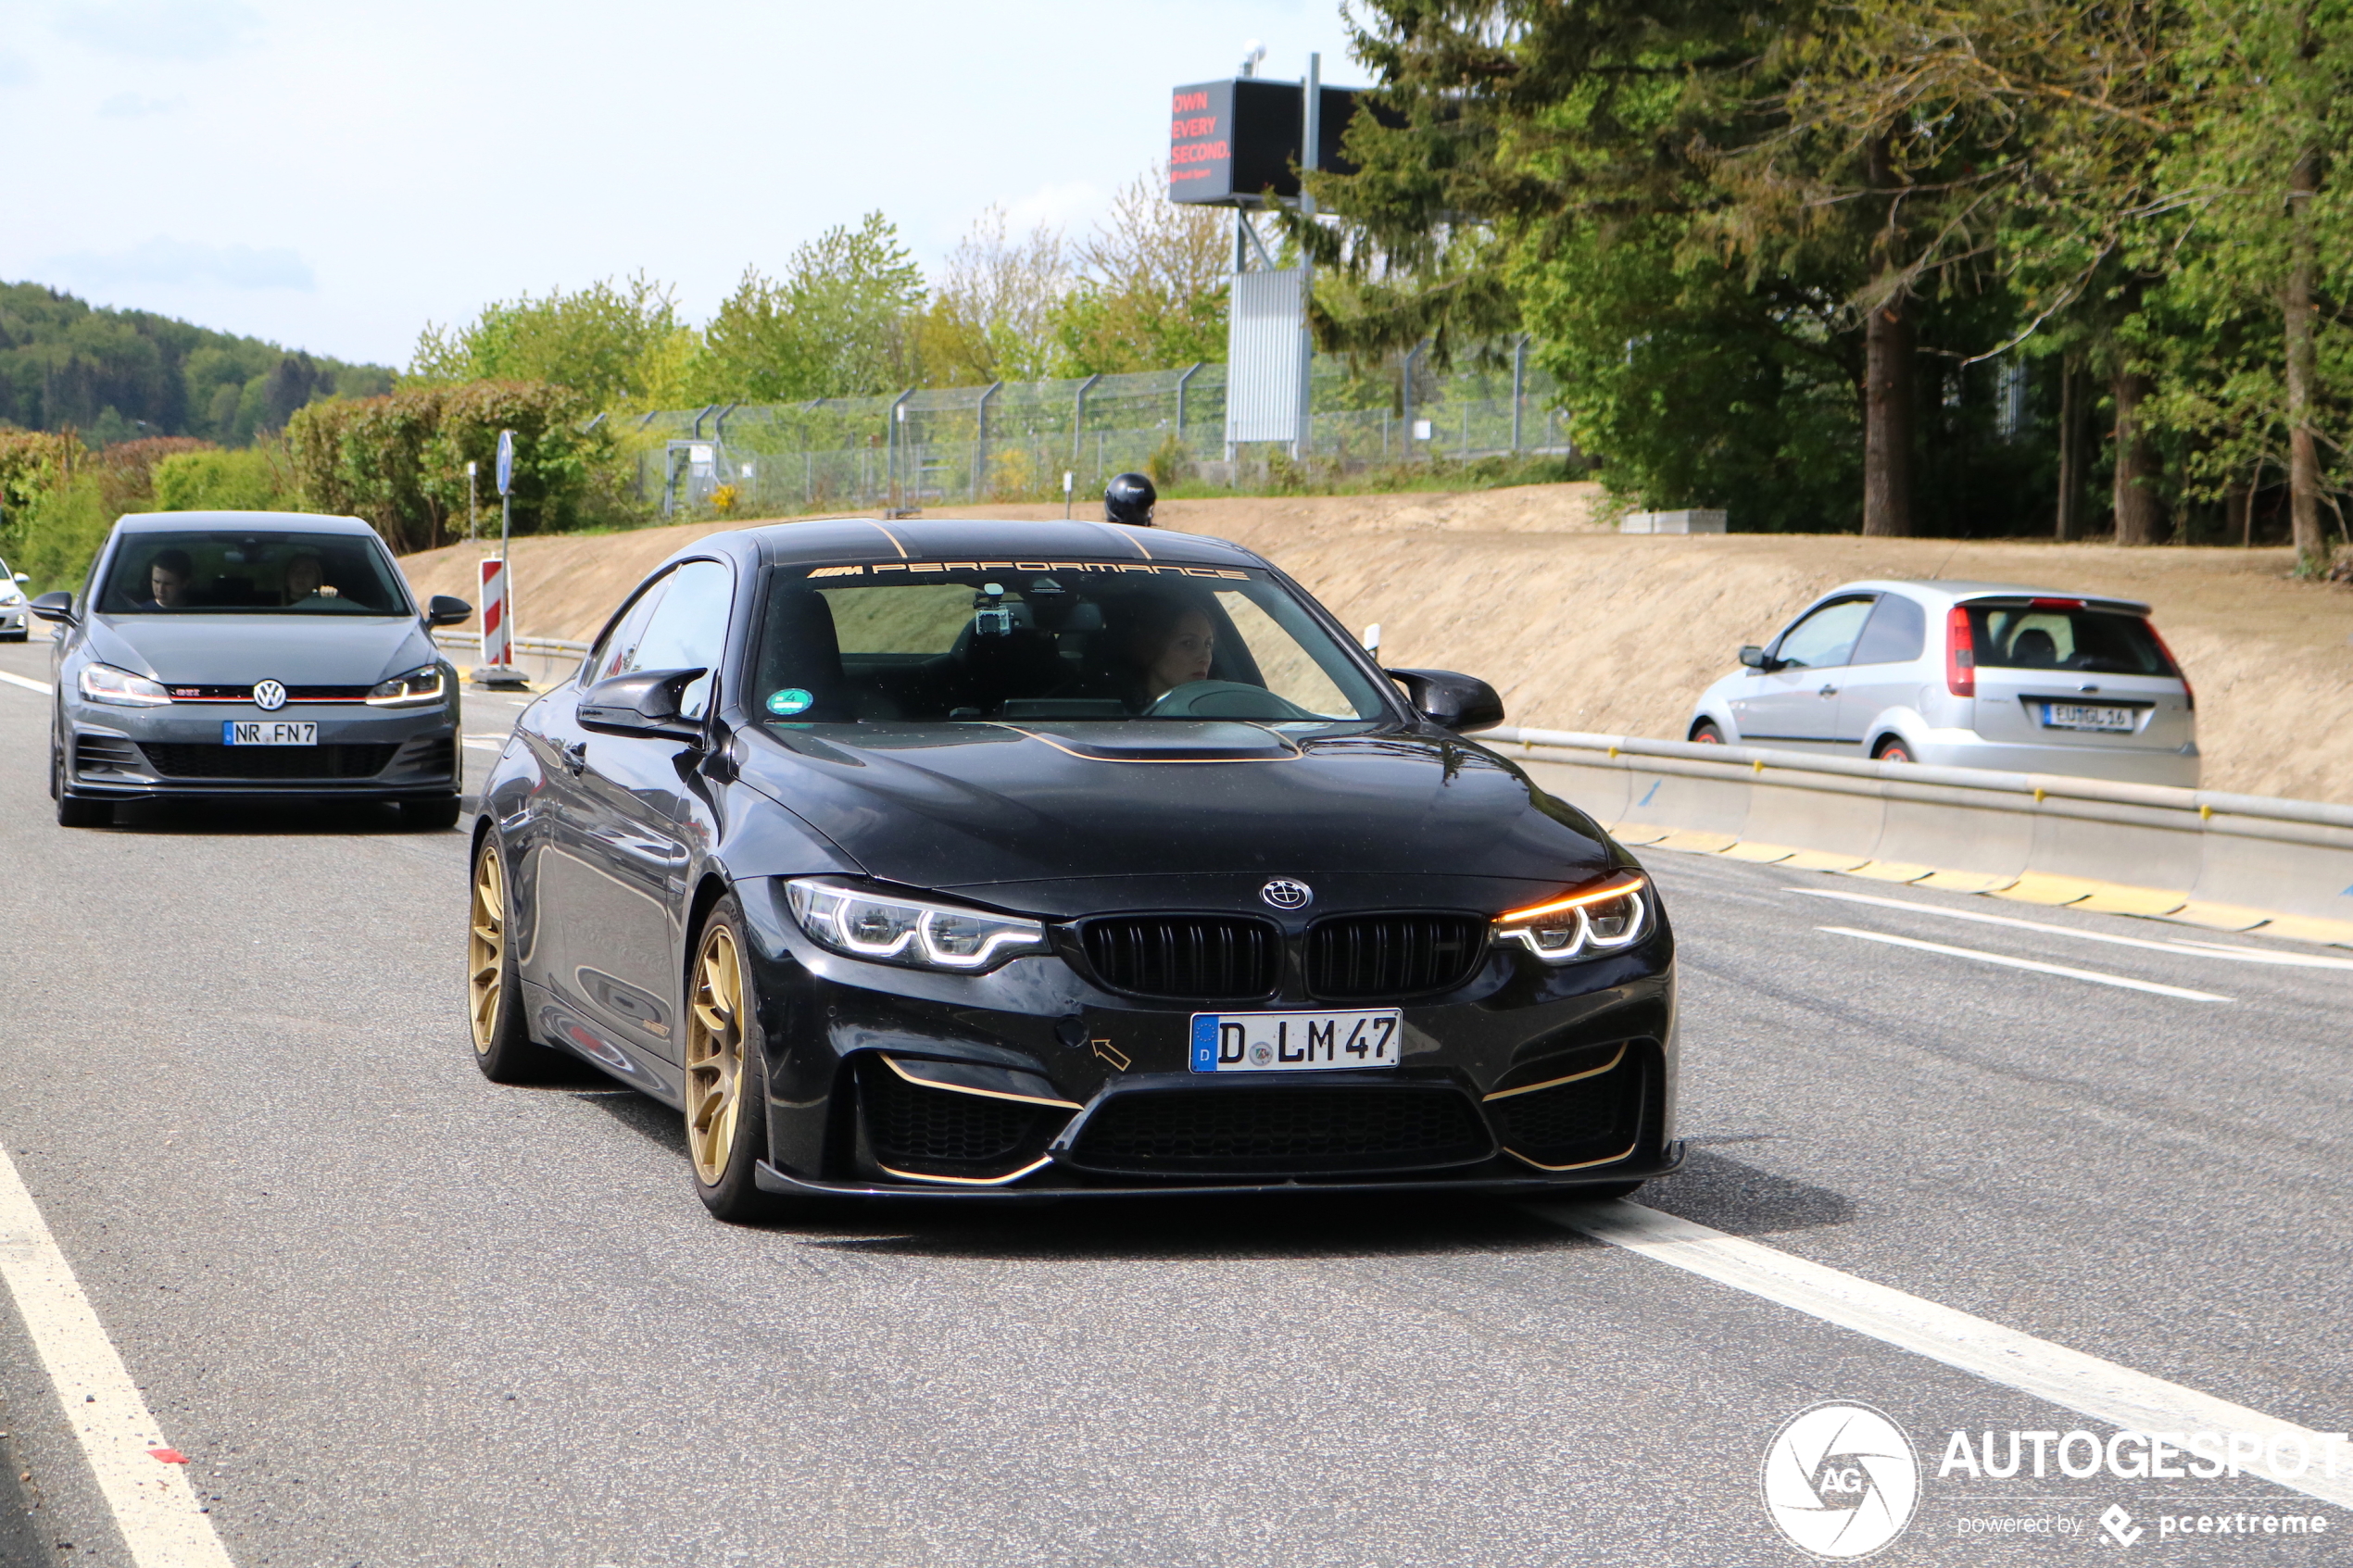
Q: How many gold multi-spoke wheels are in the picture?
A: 2